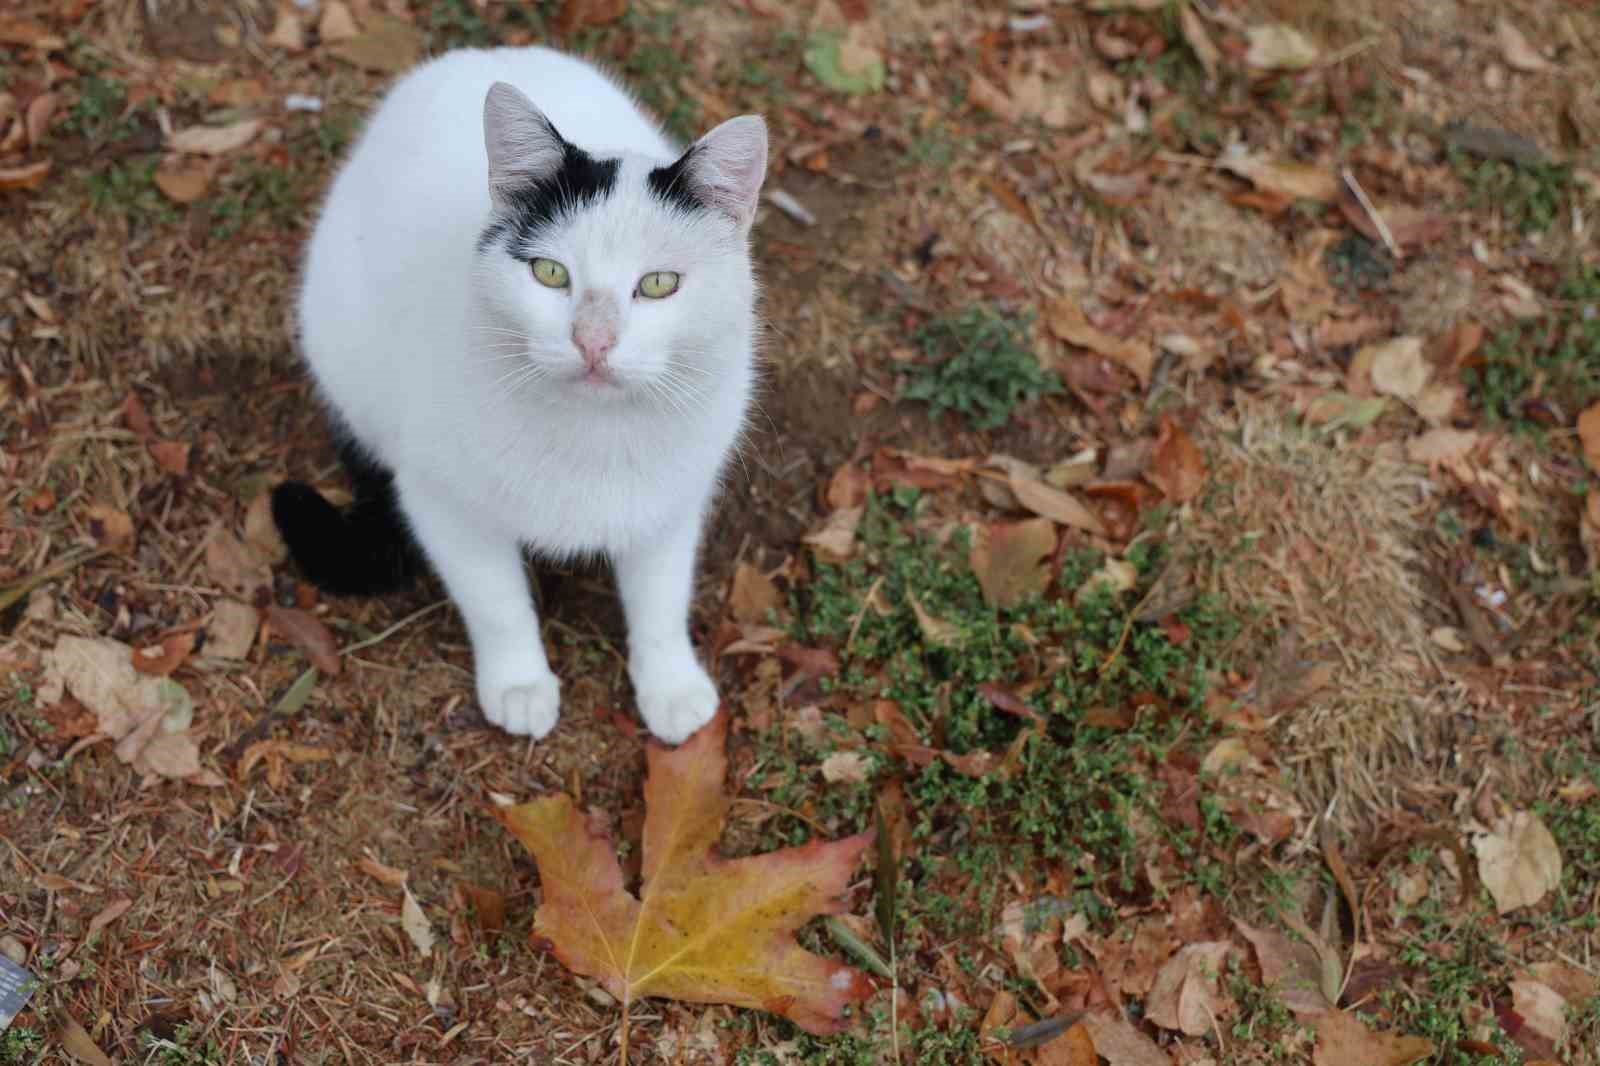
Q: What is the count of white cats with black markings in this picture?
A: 1